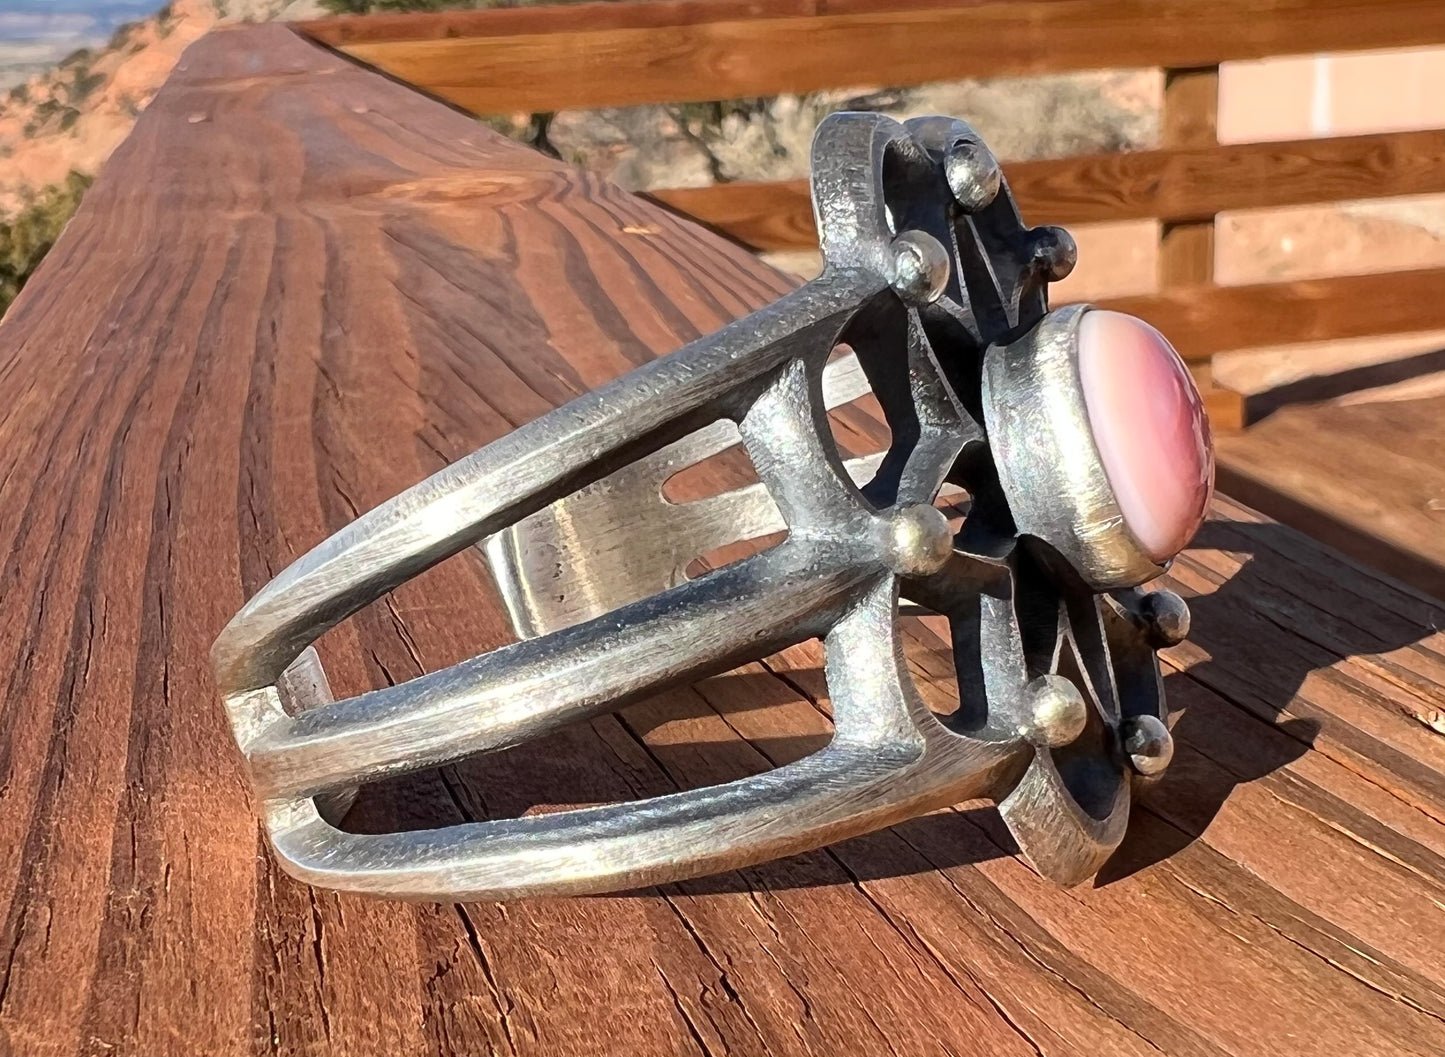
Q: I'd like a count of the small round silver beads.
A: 7